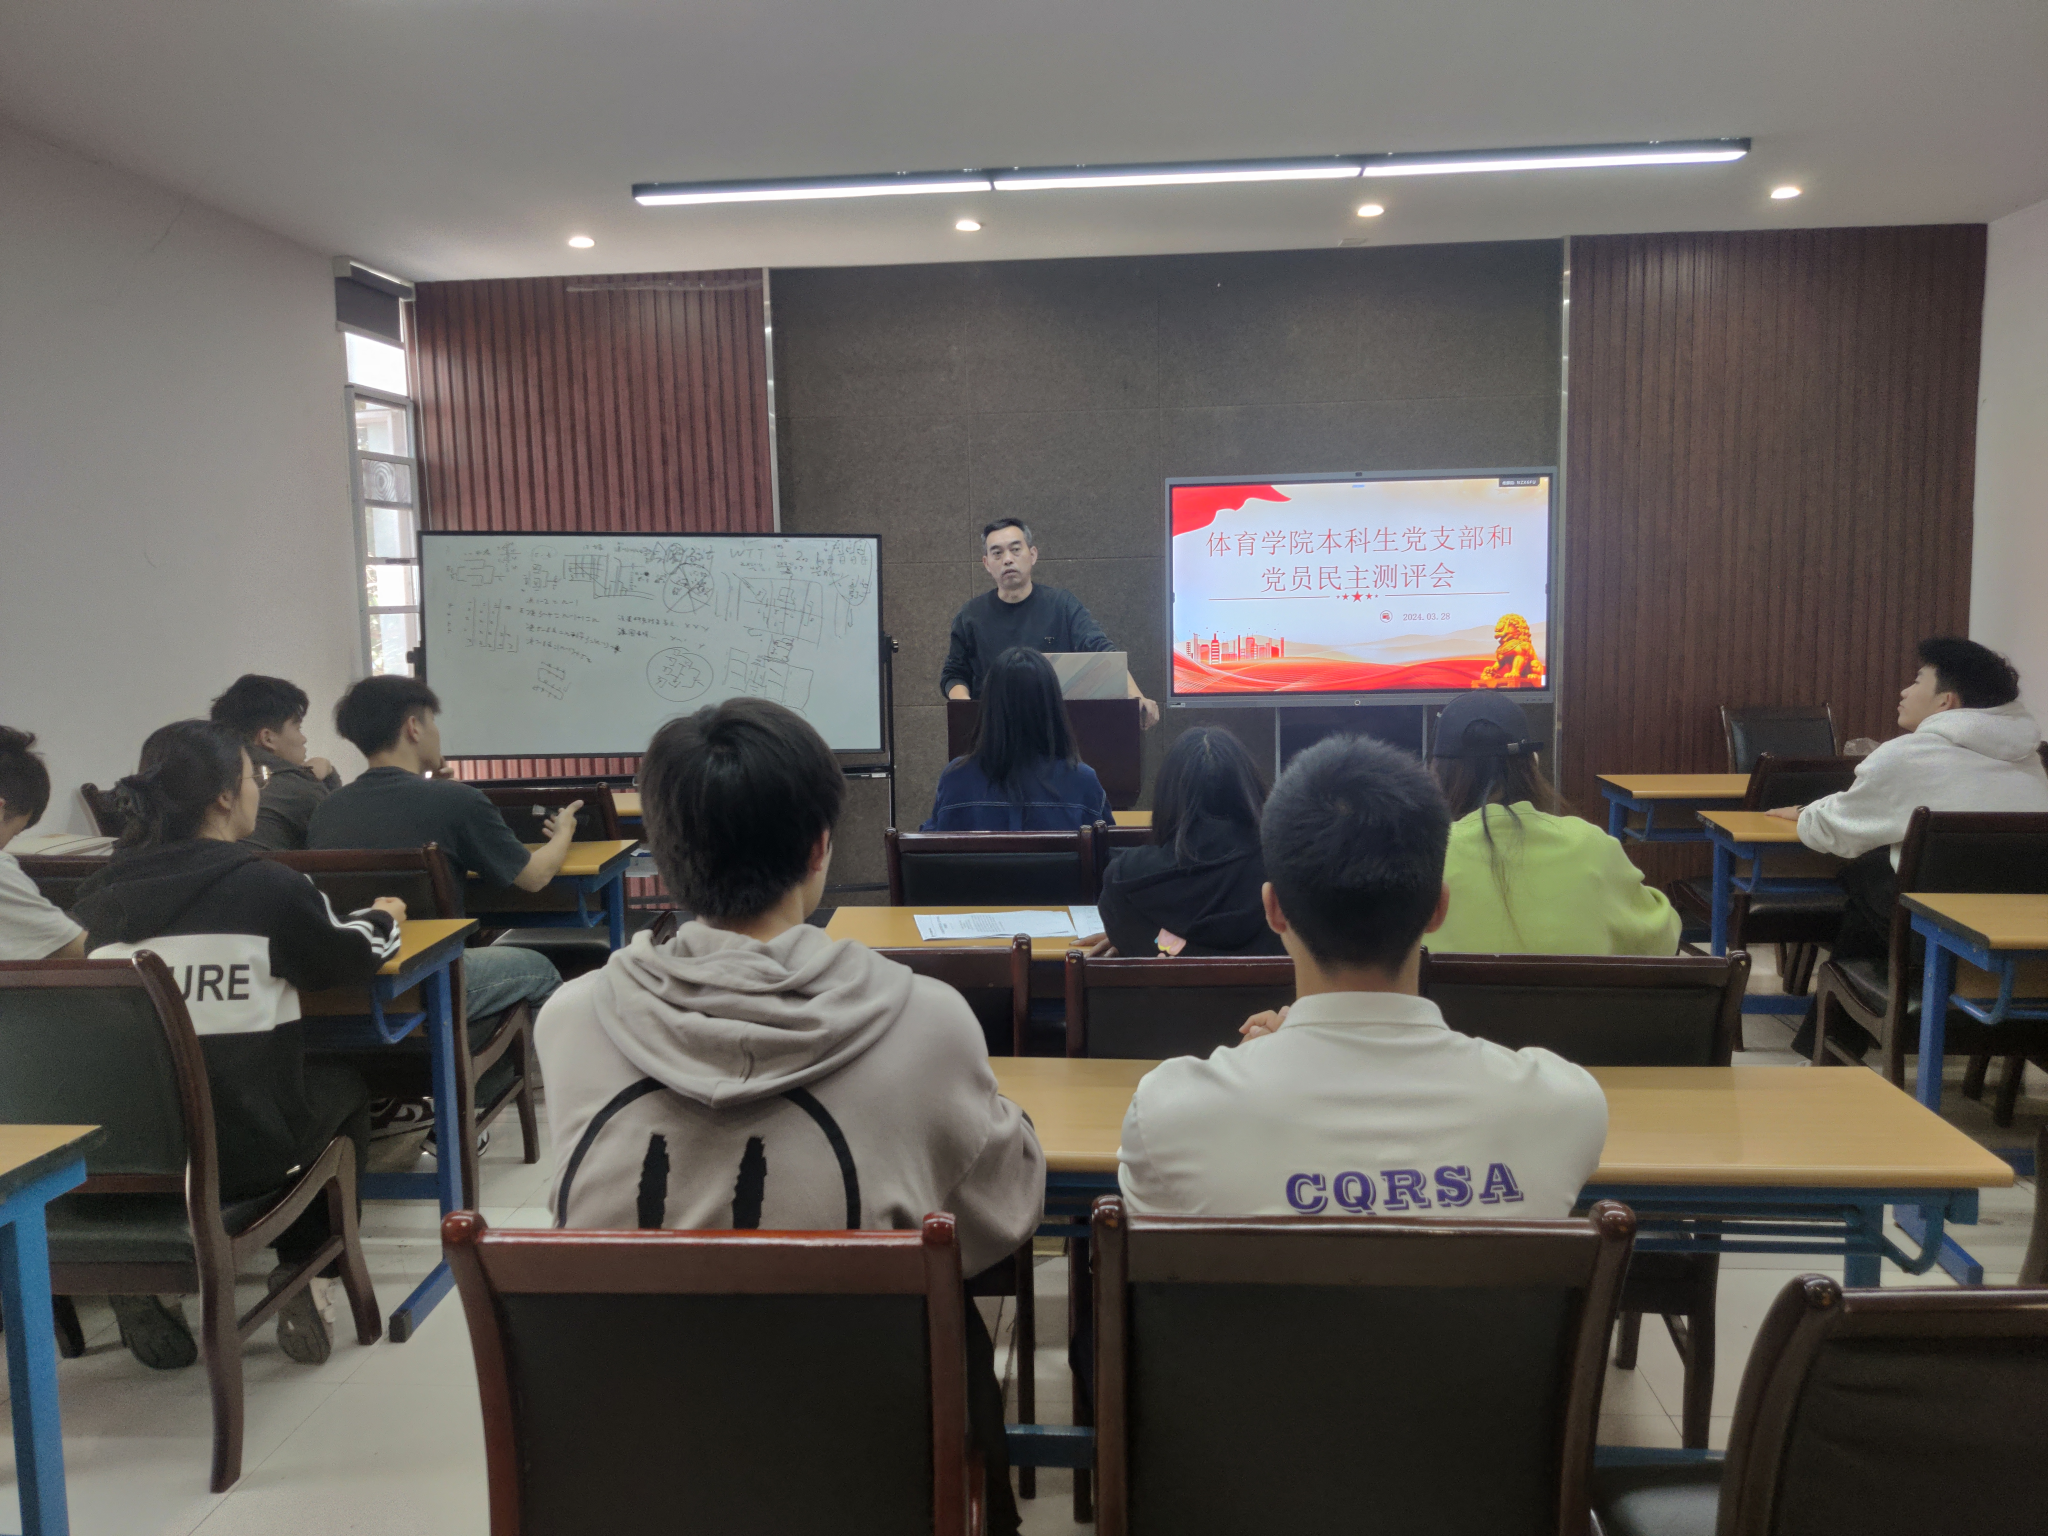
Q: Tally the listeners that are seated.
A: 10